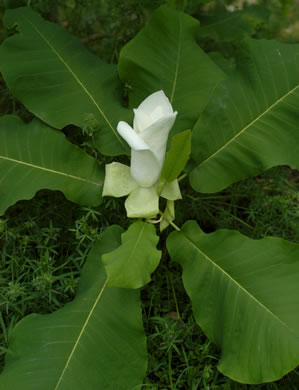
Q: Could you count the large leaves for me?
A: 6